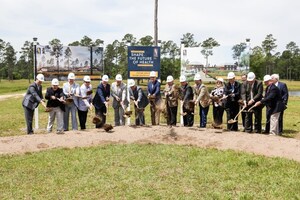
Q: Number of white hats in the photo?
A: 15